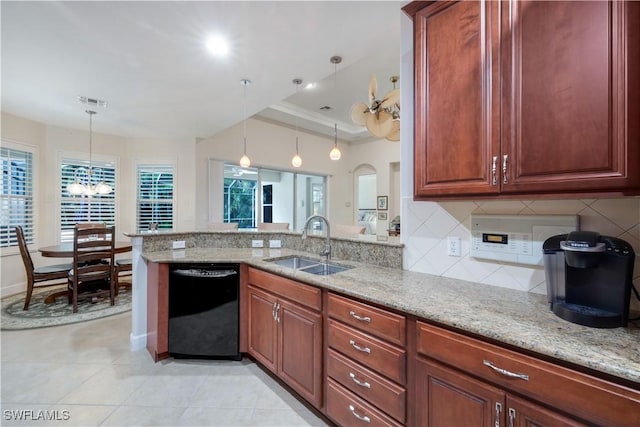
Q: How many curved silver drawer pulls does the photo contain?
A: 5